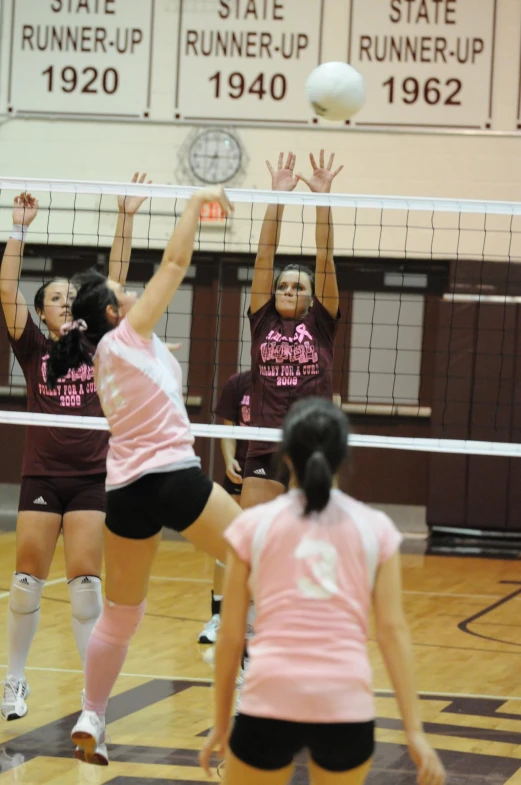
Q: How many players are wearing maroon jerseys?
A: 3